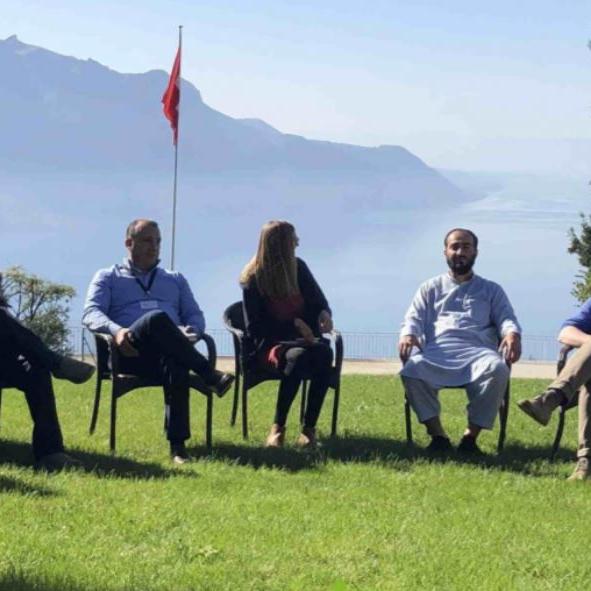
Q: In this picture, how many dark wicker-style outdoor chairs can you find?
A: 5